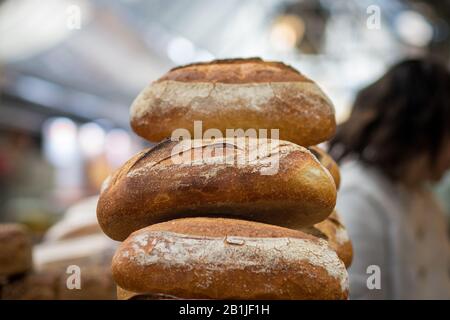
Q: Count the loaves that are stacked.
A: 3